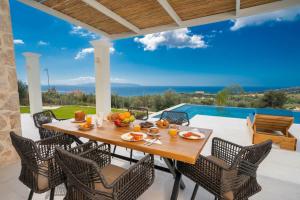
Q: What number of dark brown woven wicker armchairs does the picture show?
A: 6